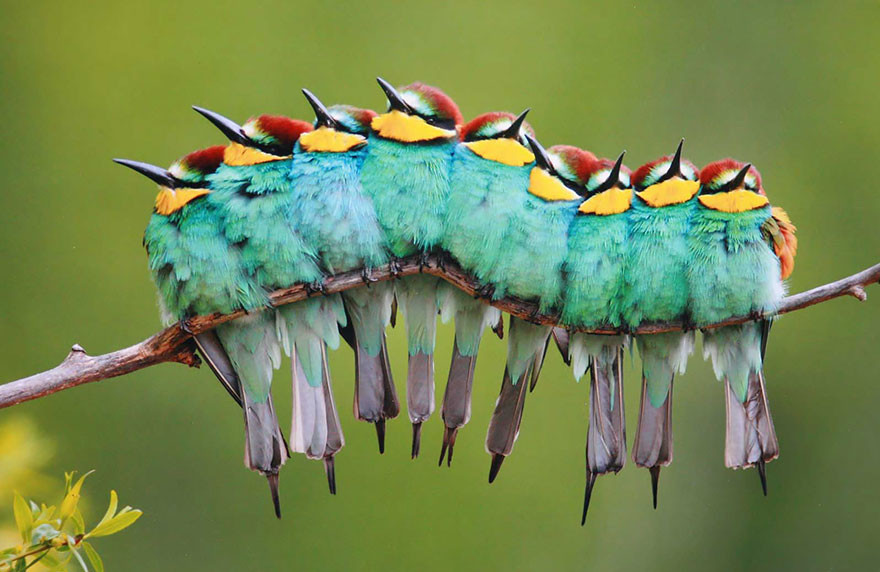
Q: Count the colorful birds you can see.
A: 9